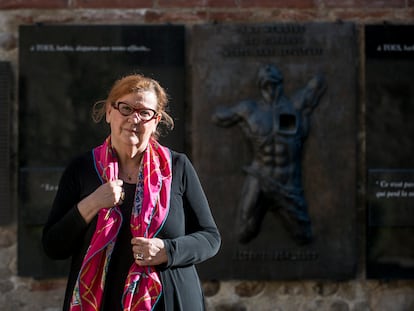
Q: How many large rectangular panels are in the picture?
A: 3